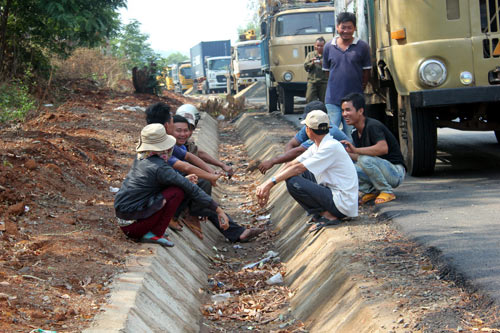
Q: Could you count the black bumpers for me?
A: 2